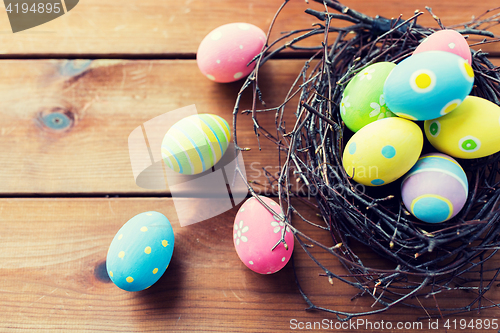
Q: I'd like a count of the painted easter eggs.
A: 10